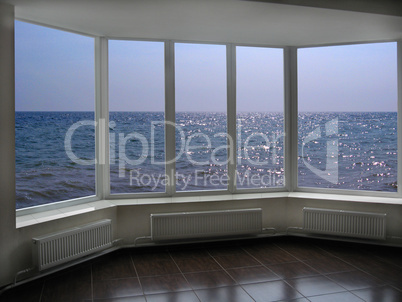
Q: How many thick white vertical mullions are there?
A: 4